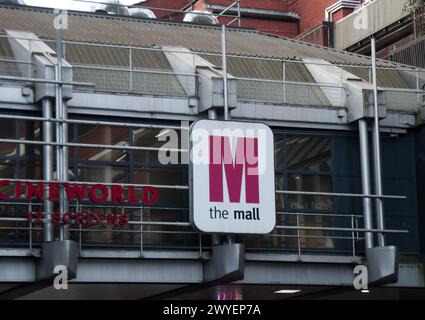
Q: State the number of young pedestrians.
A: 0